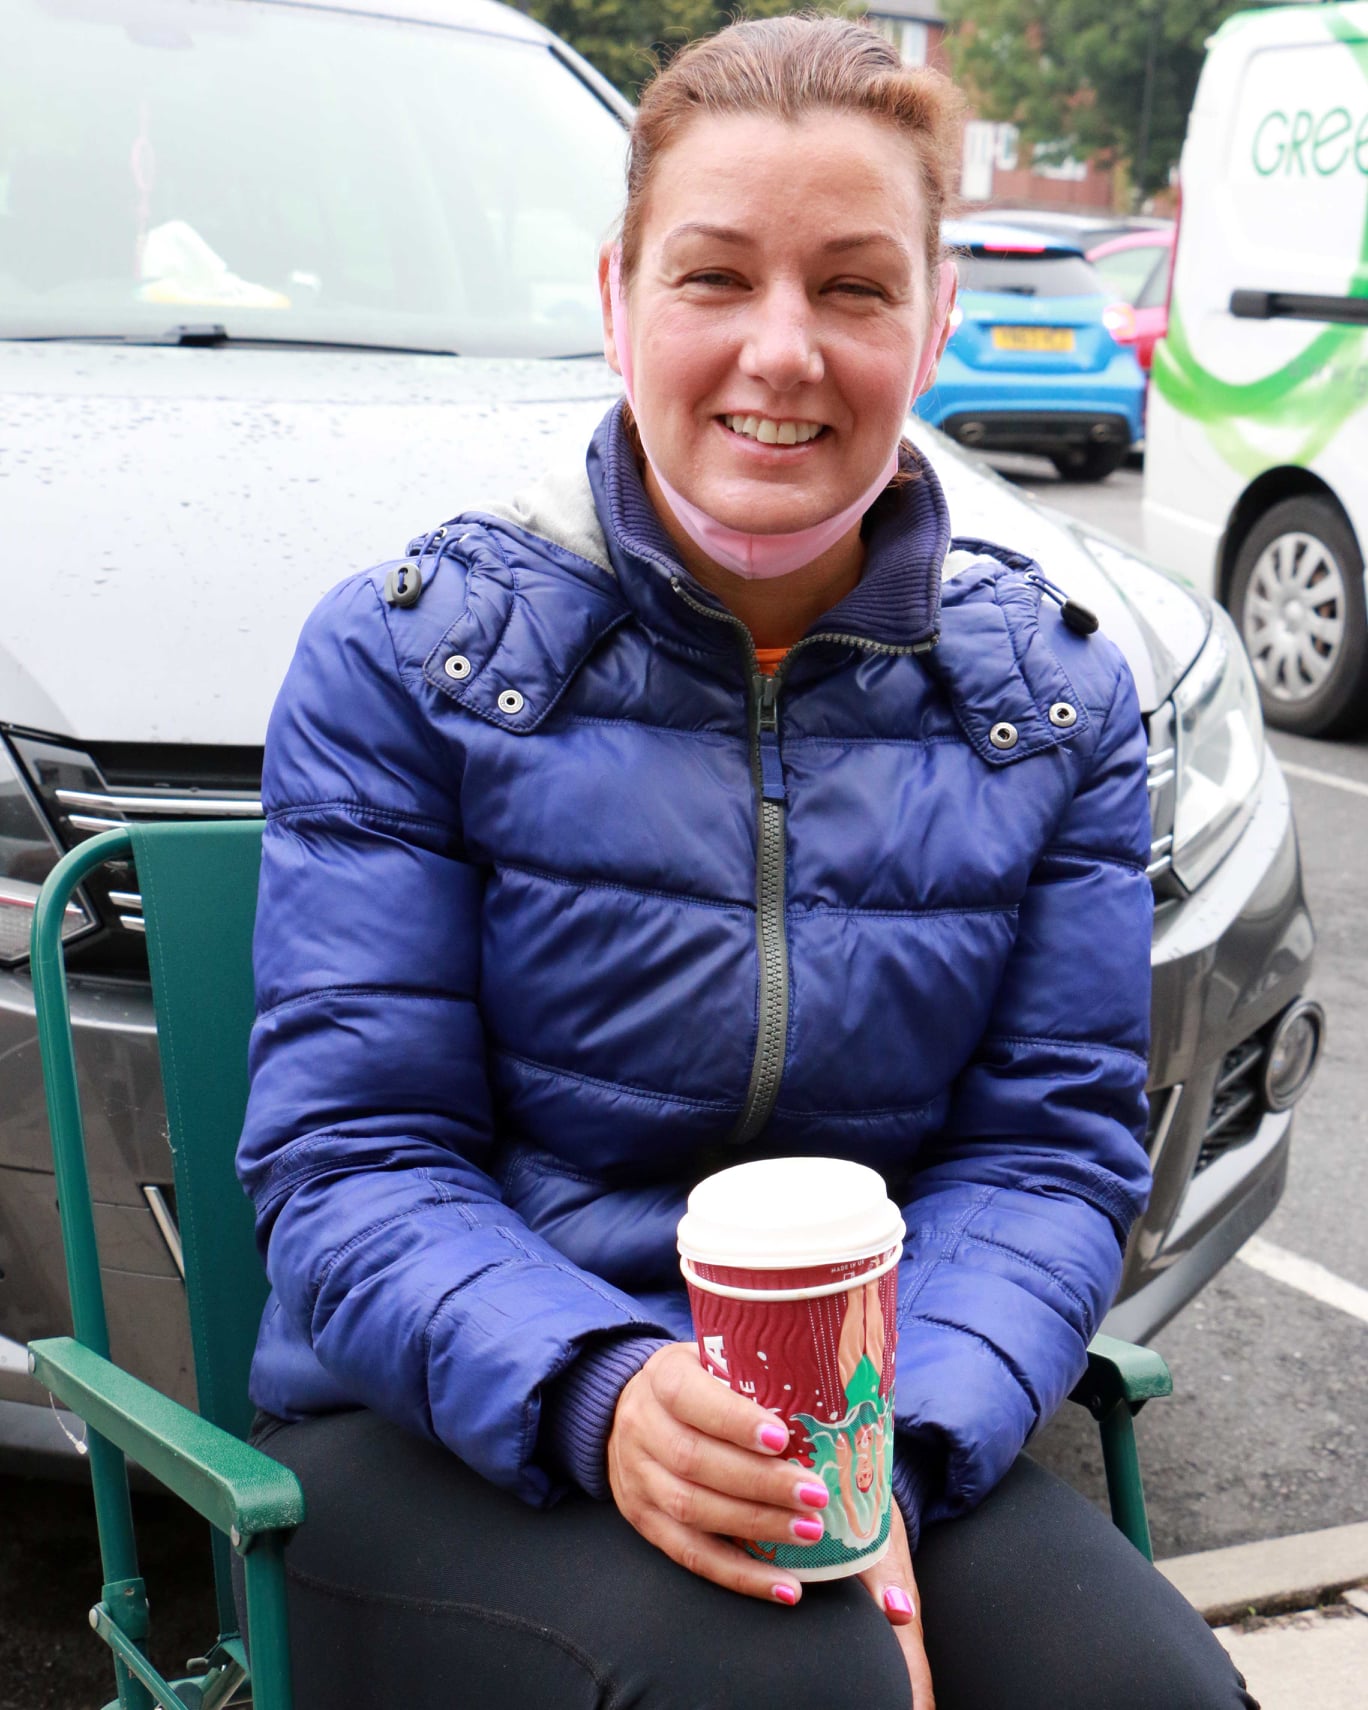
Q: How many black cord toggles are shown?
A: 2